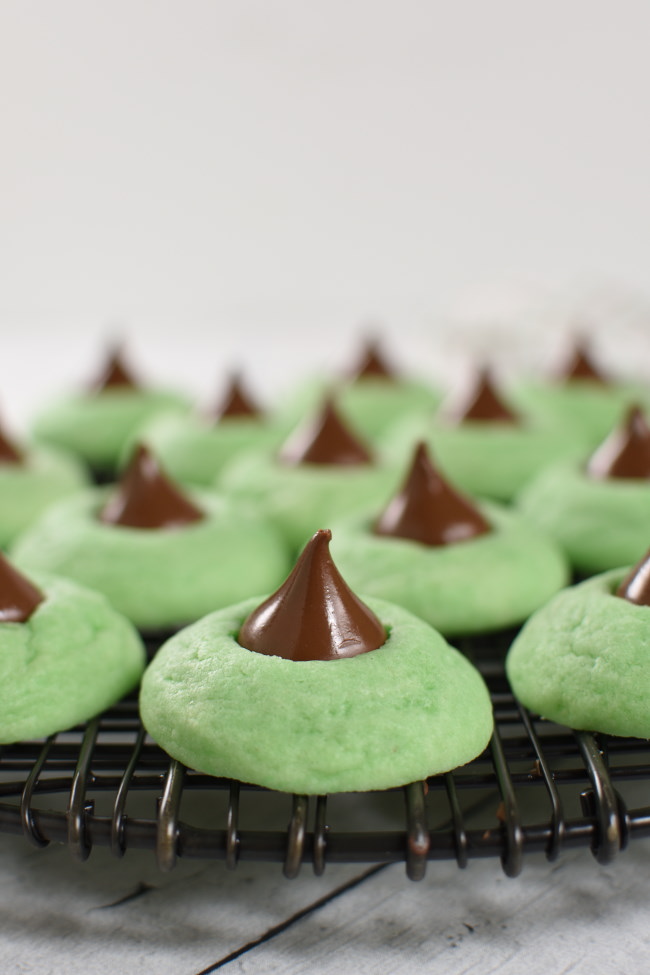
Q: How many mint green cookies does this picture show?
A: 13